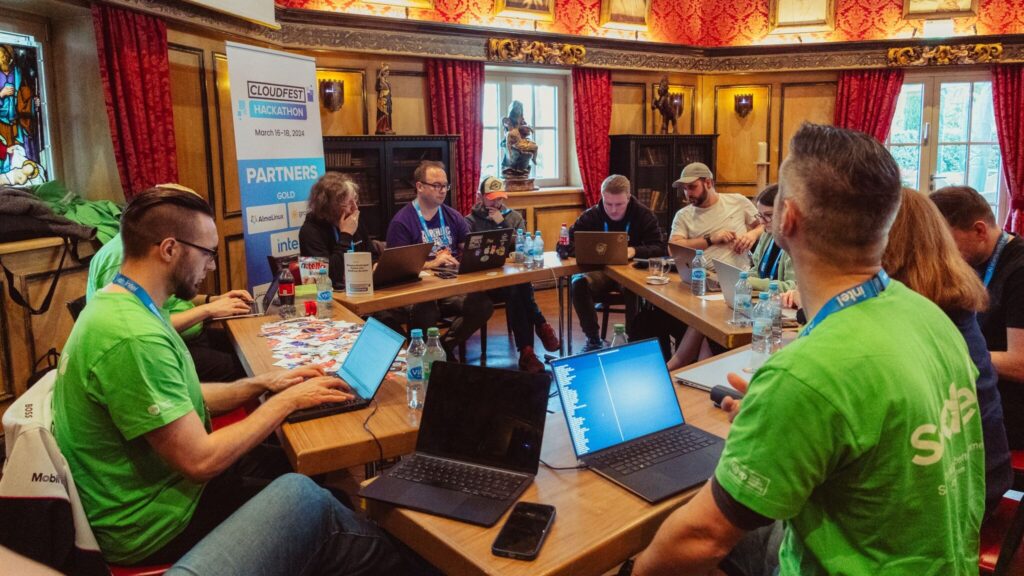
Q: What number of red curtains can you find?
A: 5